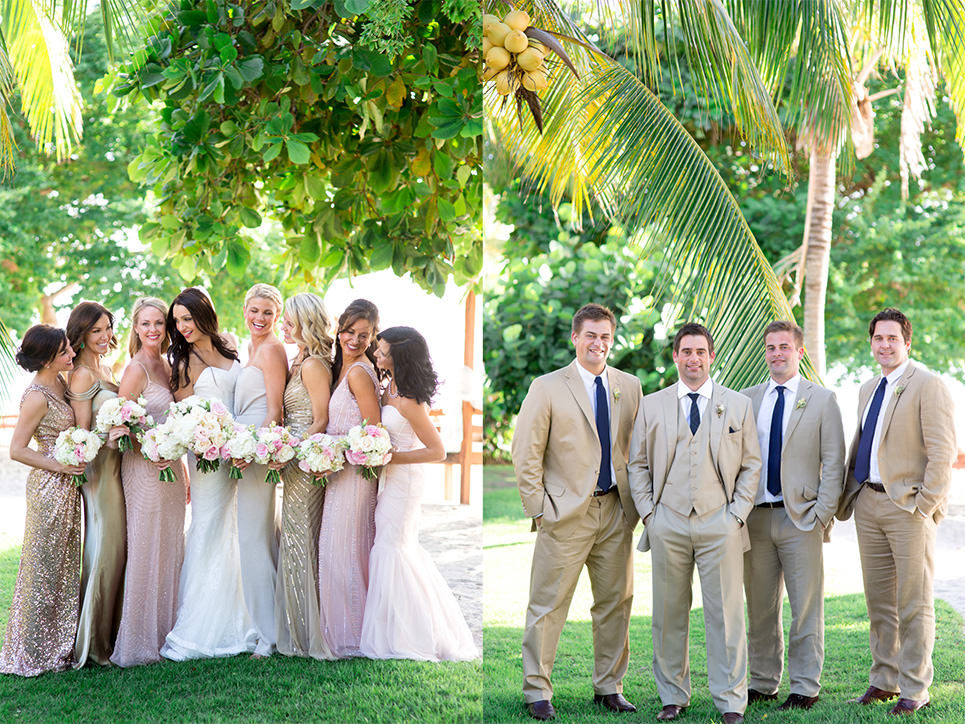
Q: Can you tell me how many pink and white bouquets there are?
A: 8